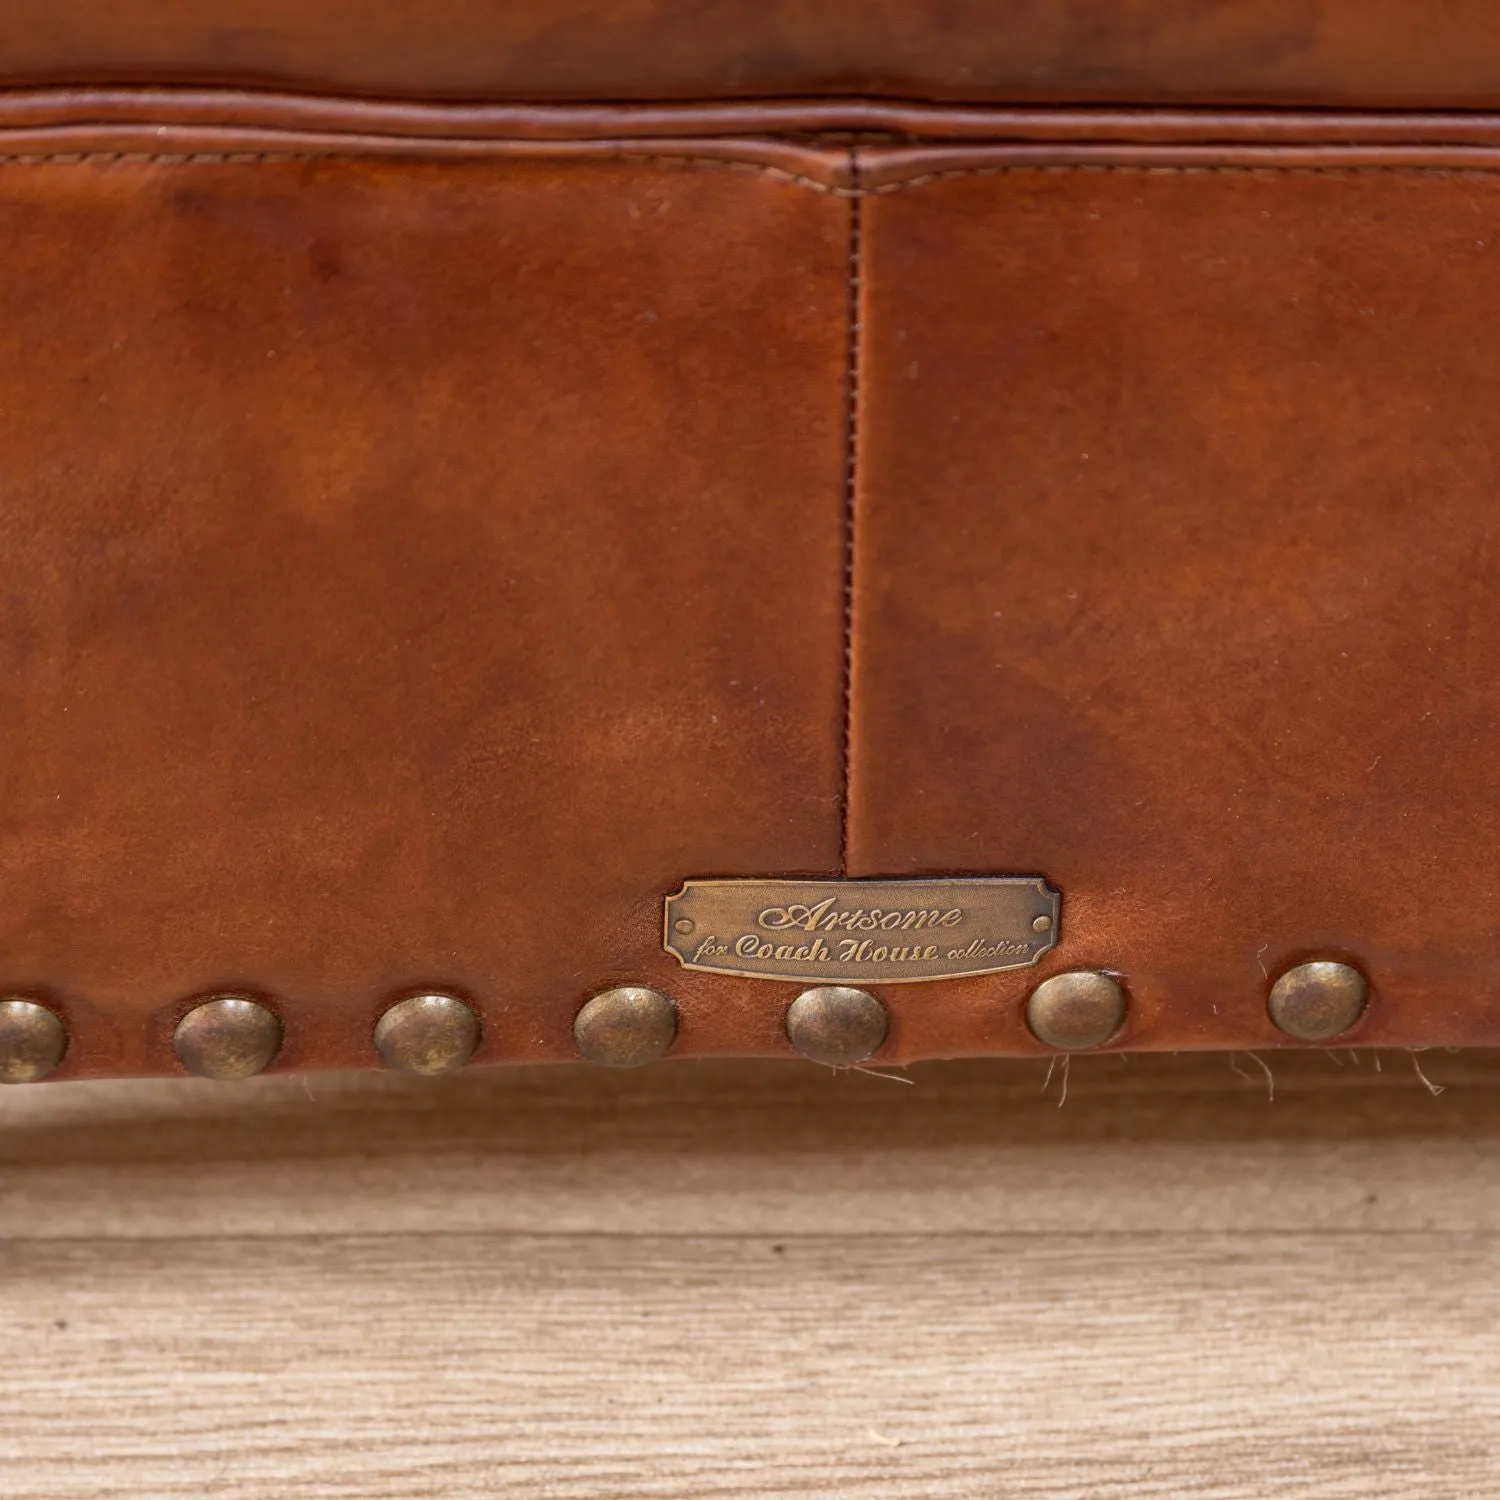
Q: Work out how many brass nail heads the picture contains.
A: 7